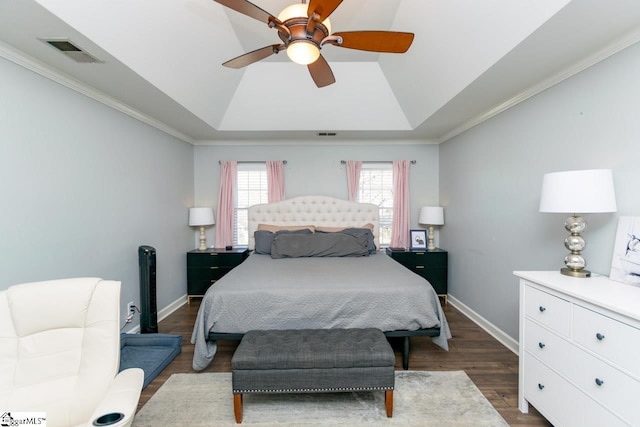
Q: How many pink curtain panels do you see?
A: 4